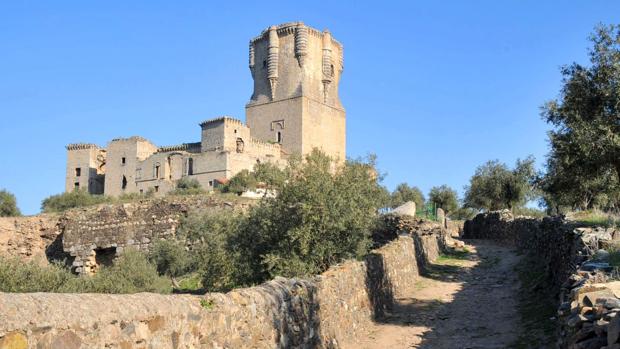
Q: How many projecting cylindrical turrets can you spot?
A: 5